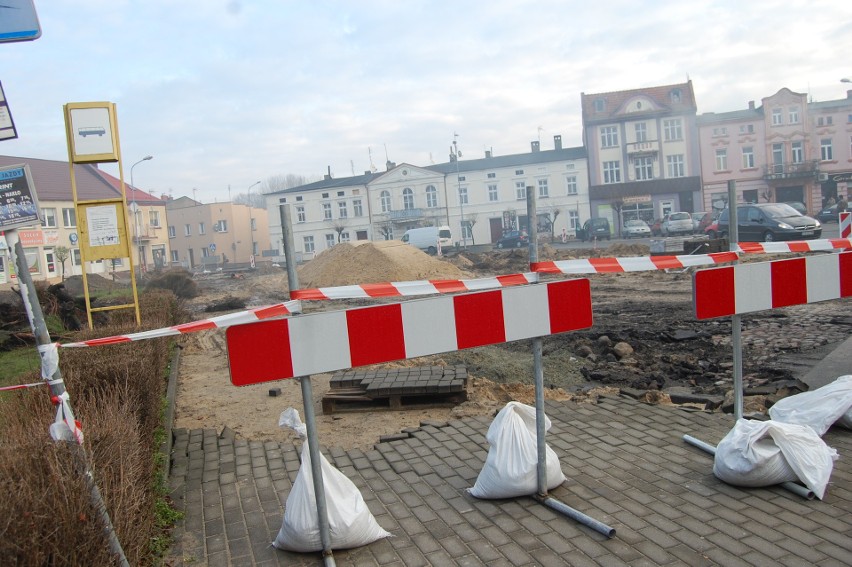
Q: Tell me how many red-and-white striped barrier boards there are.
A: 2